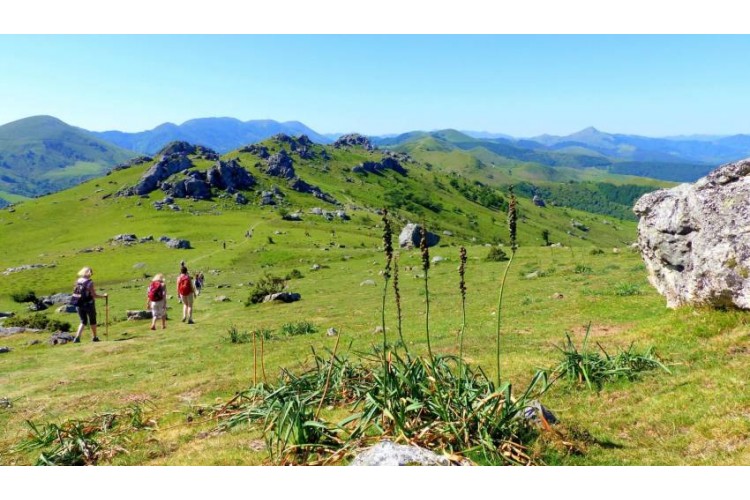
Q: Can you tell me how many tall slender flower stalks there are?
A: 5